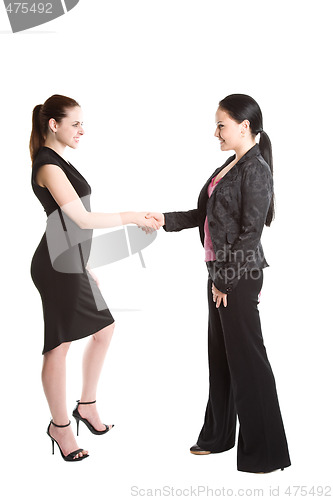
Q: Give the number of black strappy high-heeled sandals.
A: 2